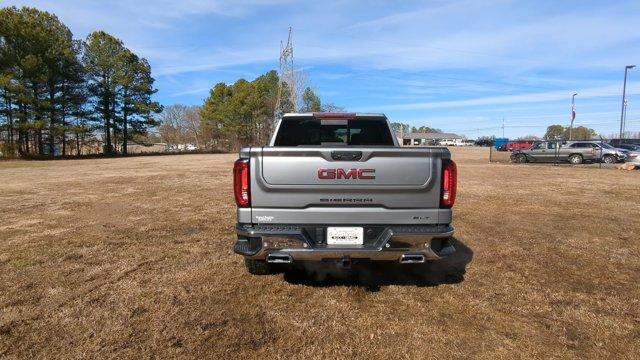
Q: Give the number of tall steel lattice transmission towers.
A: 1